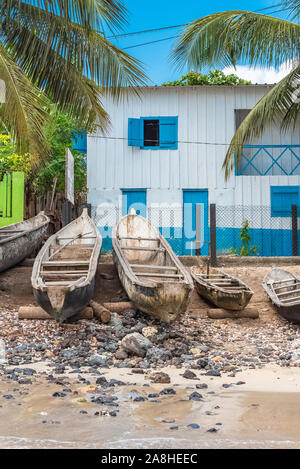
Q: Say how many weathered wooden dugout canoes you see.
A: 5